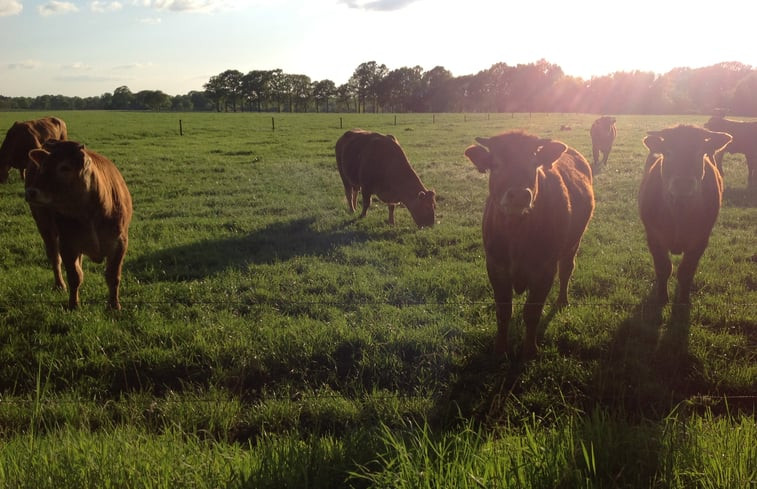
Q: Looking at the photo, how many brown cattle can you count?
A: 7